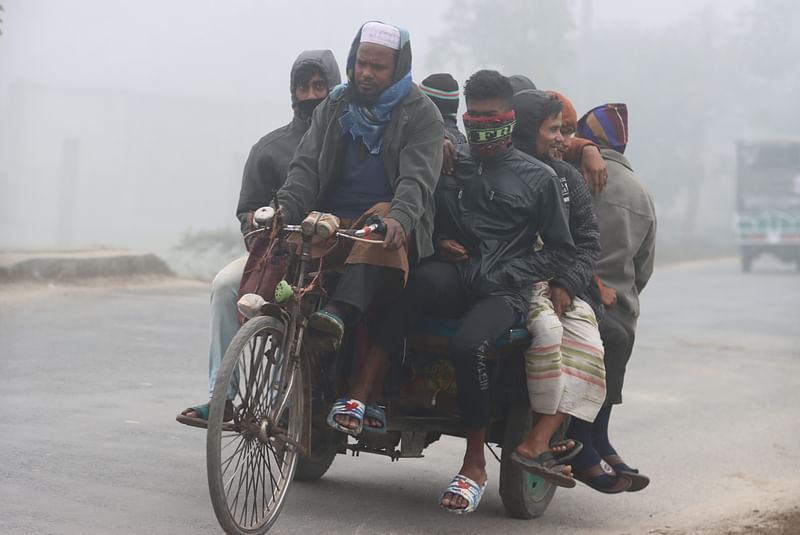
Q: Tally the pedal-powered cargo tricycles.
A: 1